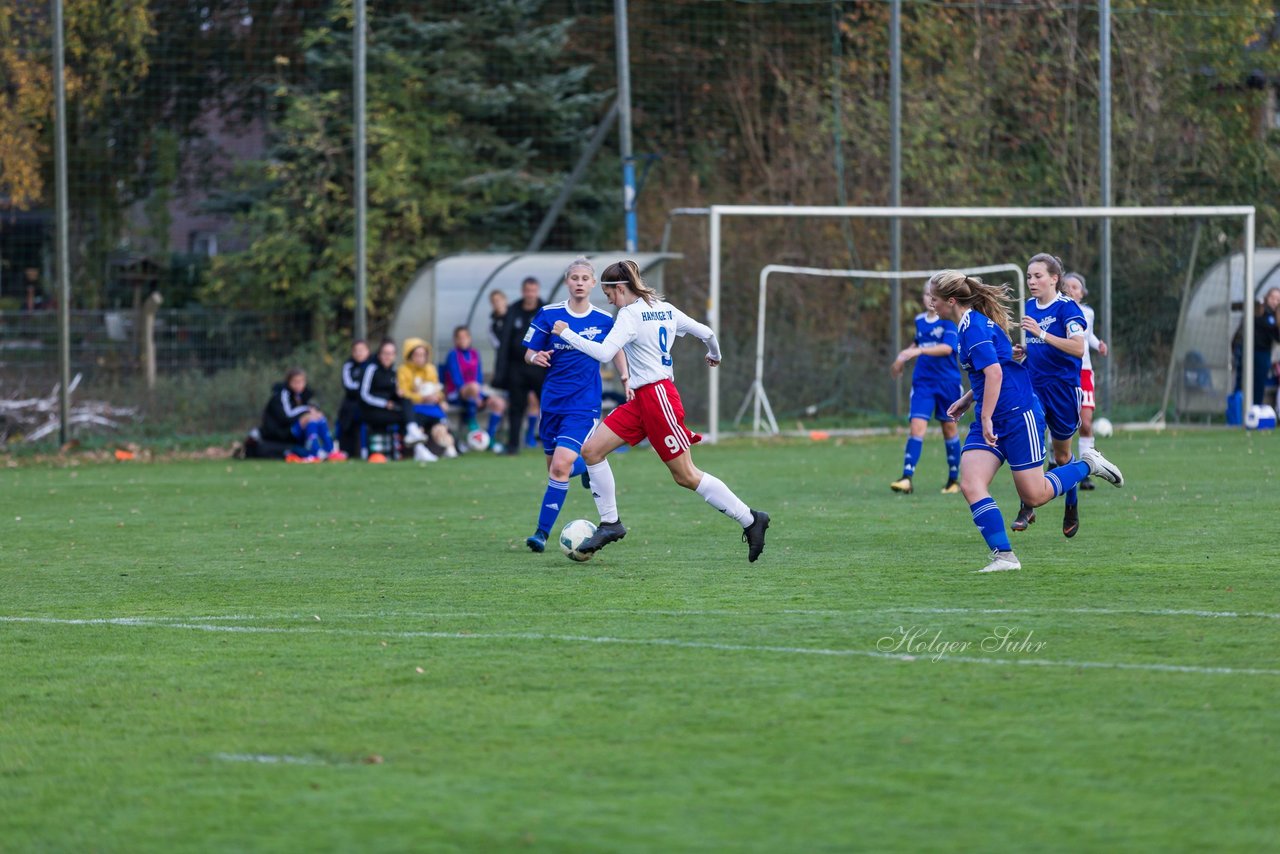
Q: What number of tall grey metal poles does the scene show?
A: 5